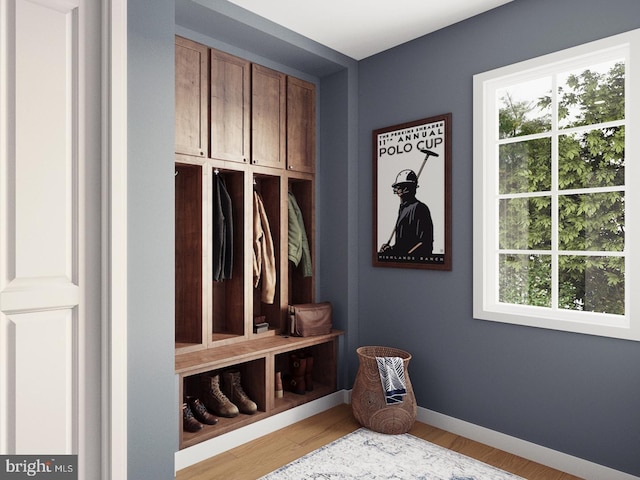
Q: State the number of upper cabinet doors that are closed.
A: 4